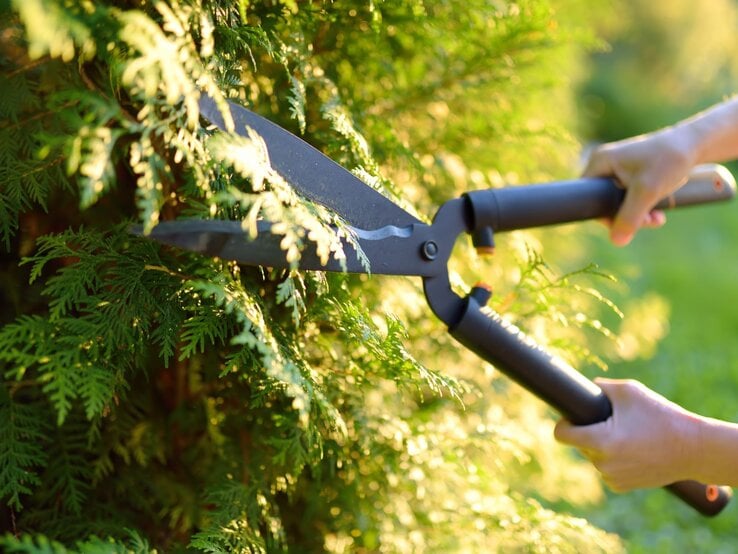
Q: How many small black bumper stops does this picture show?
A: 2